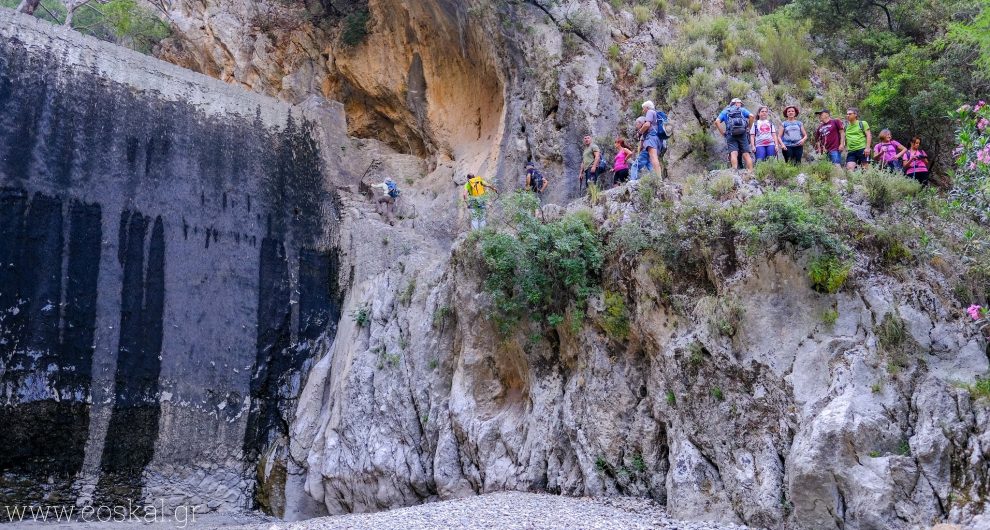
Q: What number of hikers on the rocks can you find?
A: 14